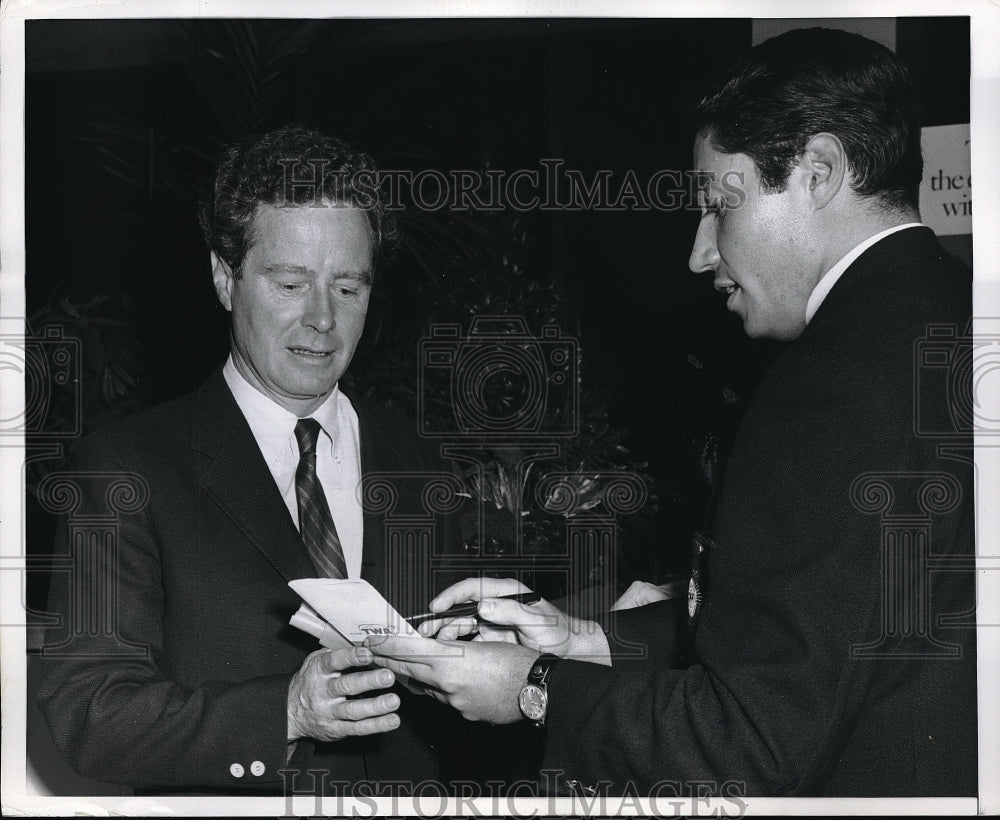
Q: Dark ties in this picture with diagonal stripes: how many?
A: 1